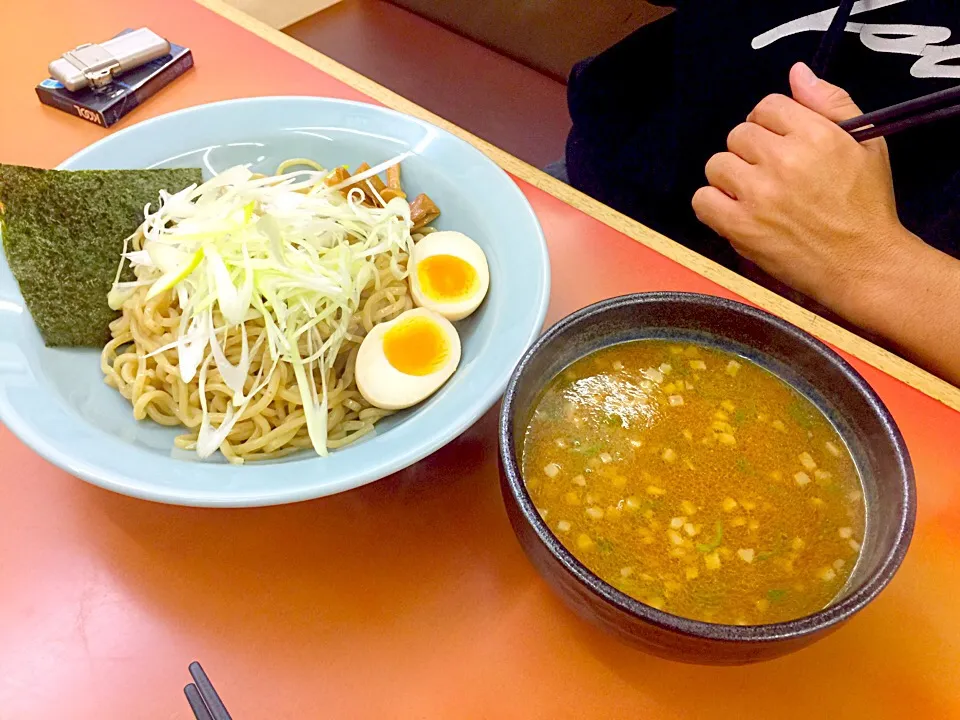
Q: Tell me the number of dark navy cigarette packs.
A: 1